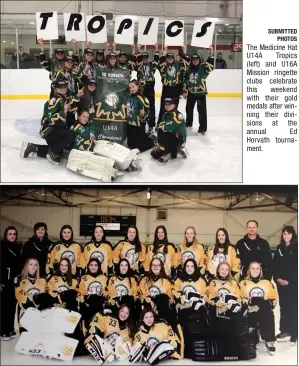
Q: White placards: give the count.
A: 7